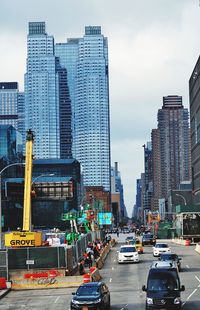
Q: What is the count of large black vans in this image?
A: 1